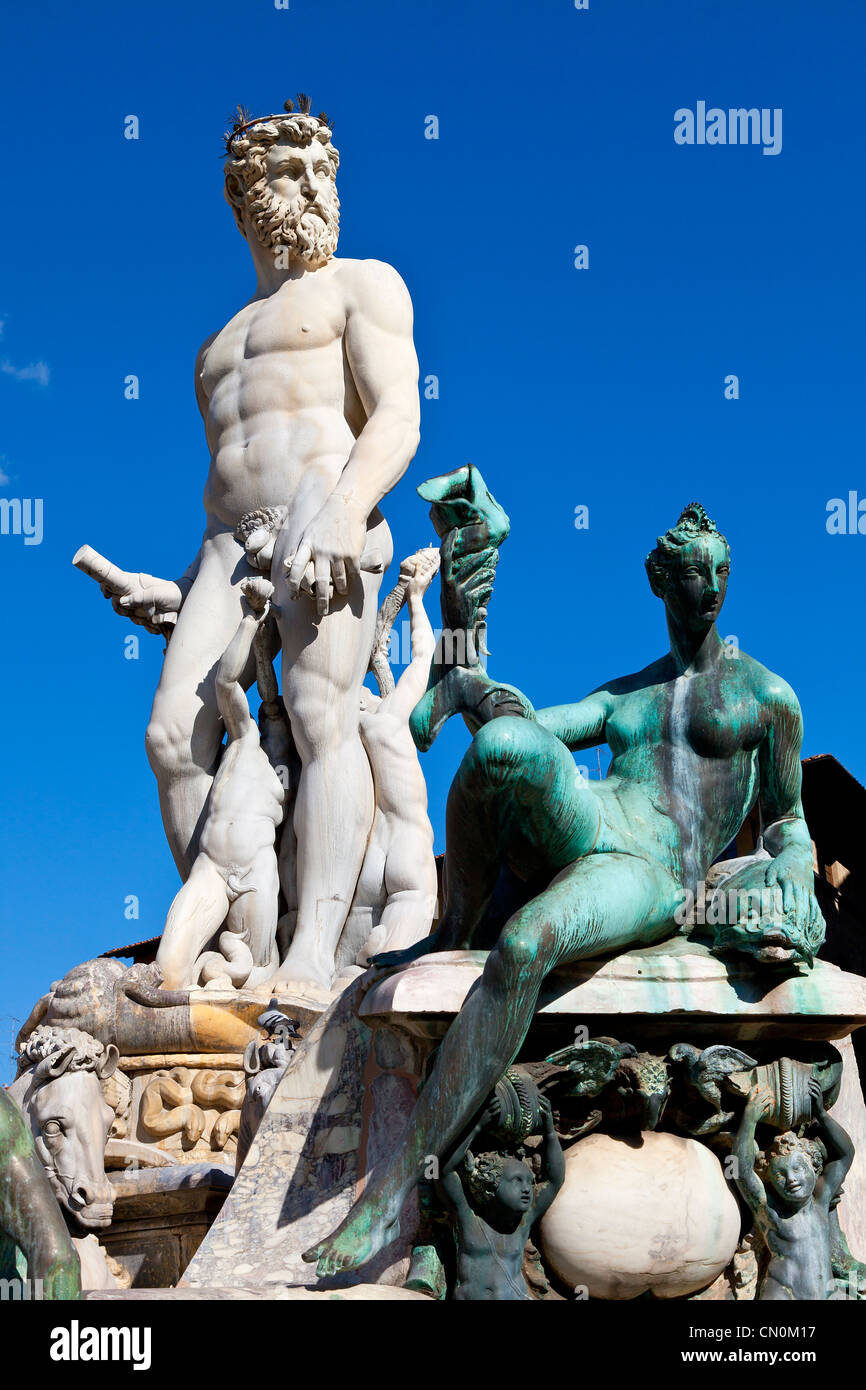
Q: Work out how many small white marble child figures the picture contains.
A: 2